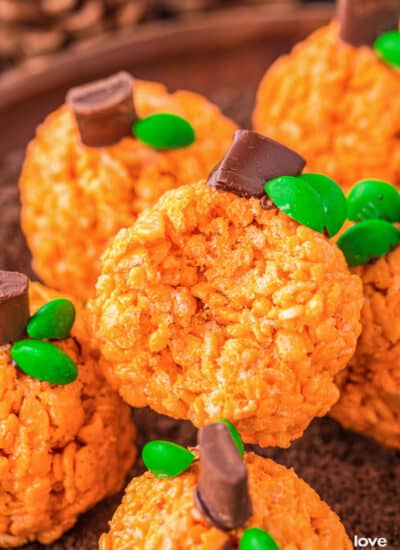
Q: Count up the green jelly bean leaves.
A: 11